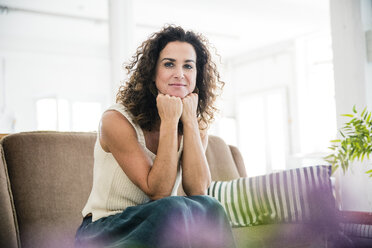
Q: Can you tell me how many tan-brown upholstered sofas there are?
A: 1